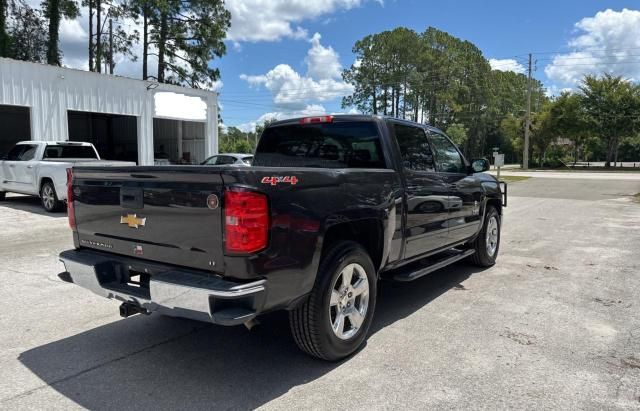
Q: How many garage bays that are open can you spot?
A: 3